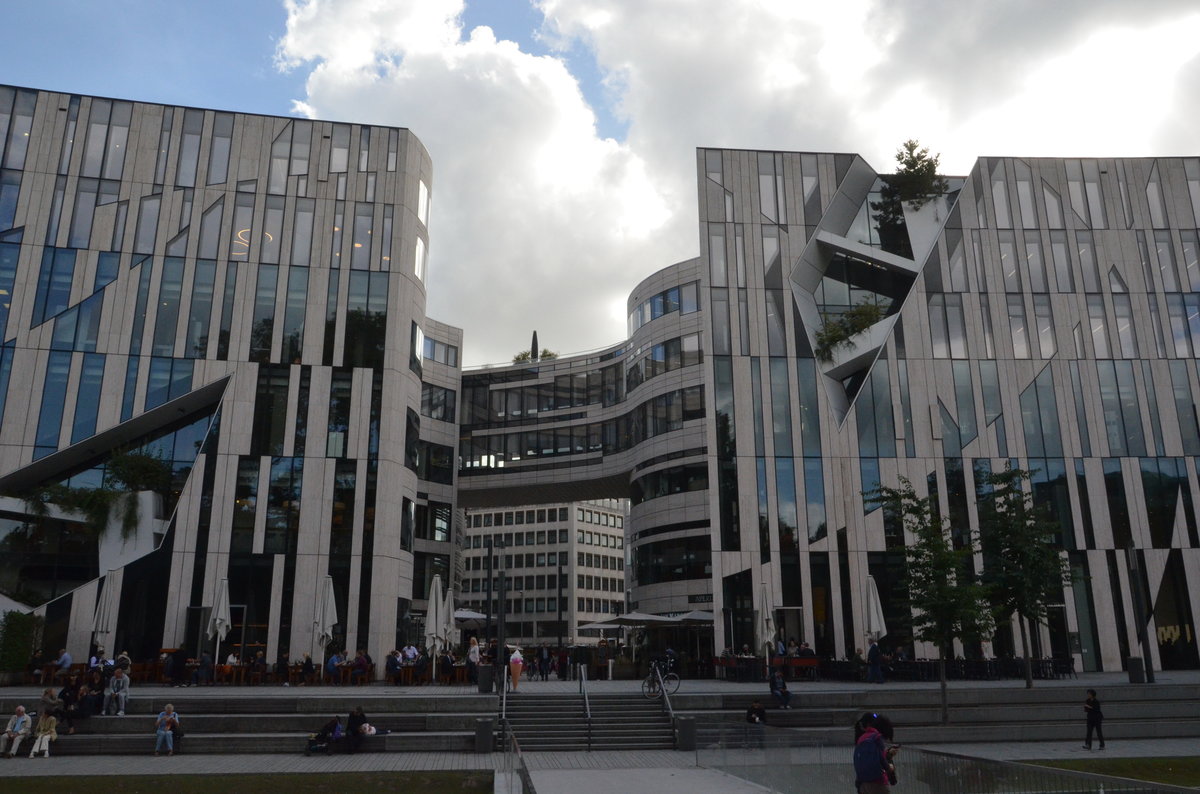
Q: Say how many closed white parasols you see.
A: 7